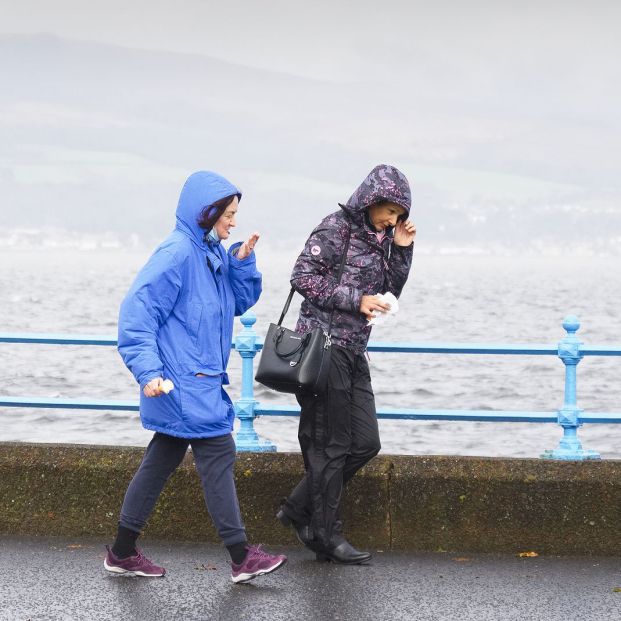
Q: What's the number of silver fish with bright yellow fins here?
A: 0